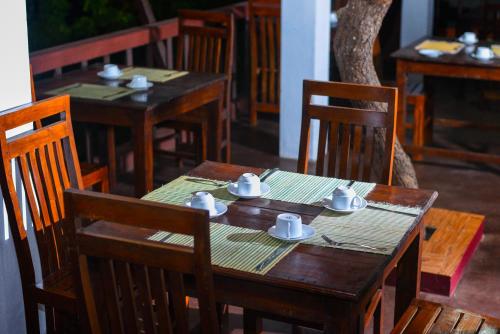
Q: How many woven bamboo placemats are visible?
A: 8